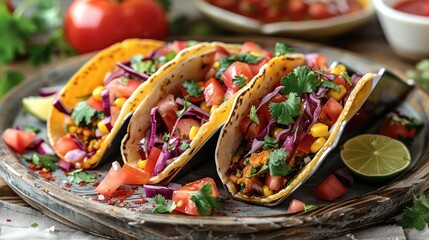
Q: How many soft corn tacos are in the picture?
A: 3